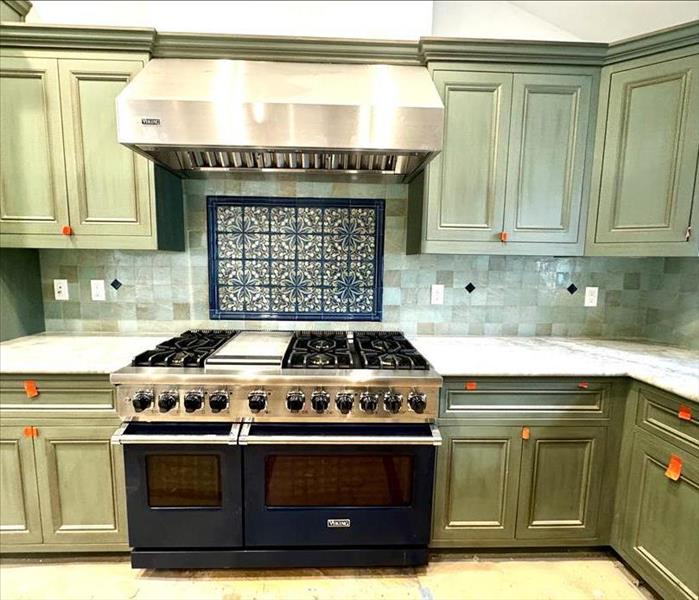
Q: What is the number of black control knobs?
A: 11